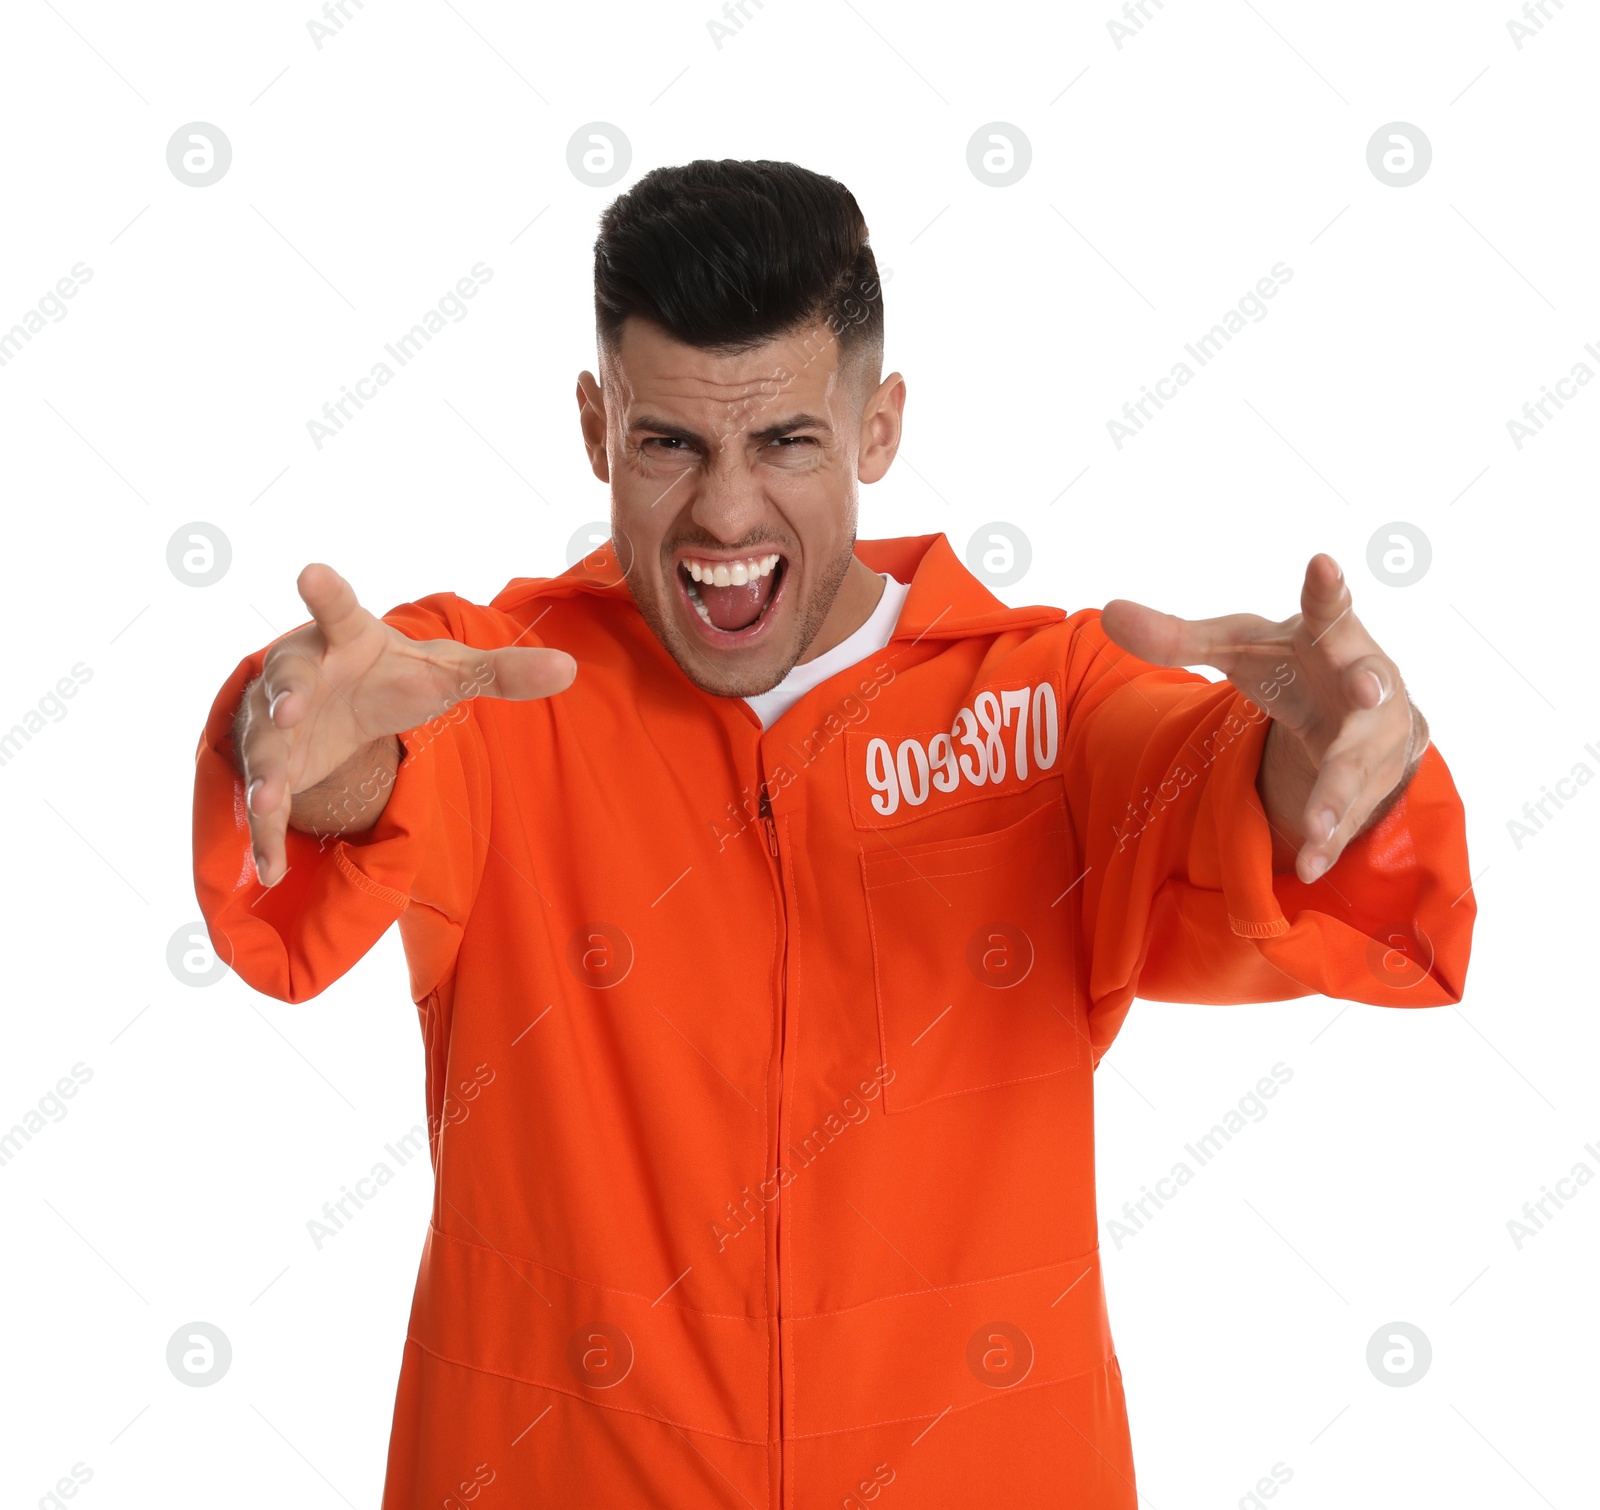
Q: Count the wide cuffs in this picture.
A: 2